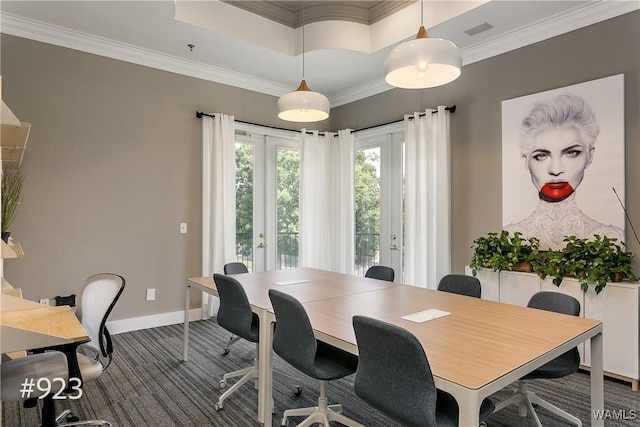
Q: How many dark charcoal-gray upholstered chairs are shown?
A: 7